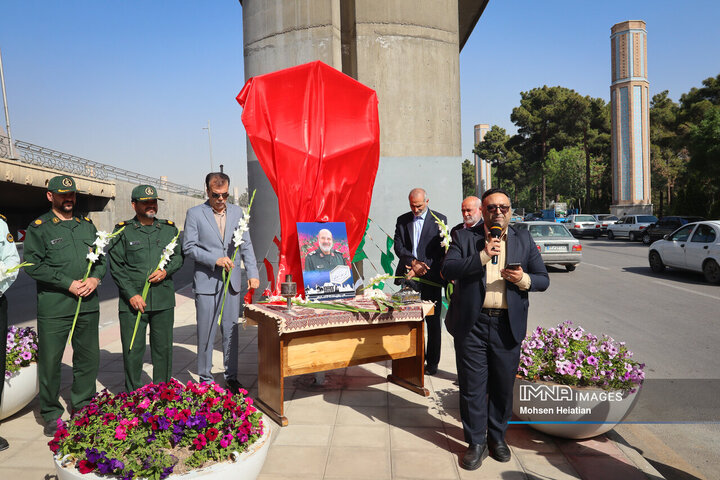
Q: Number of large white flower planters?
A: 3